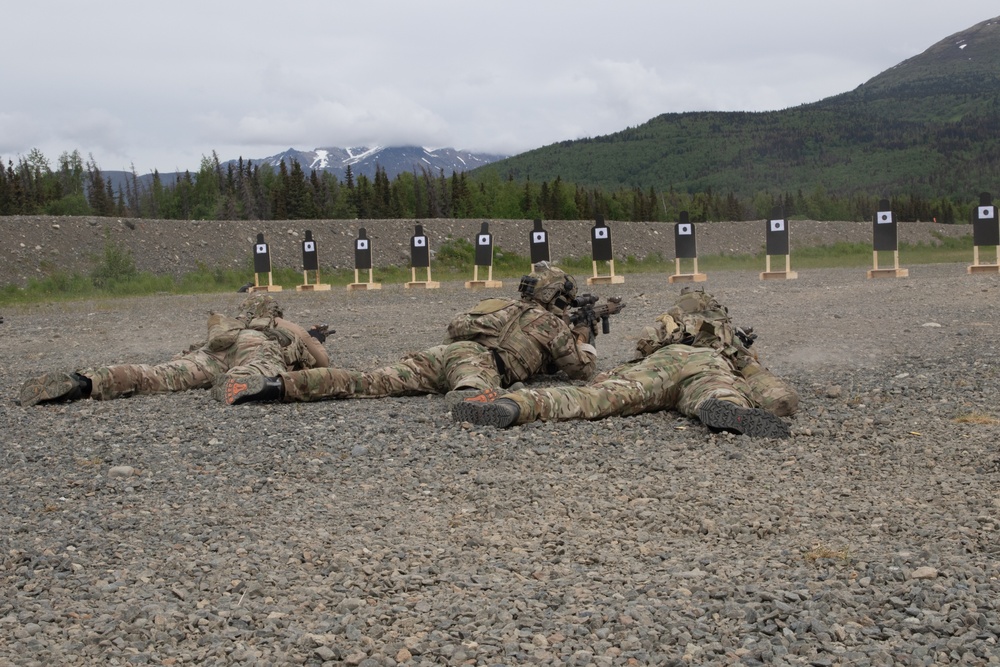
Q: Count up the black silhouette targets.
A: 11